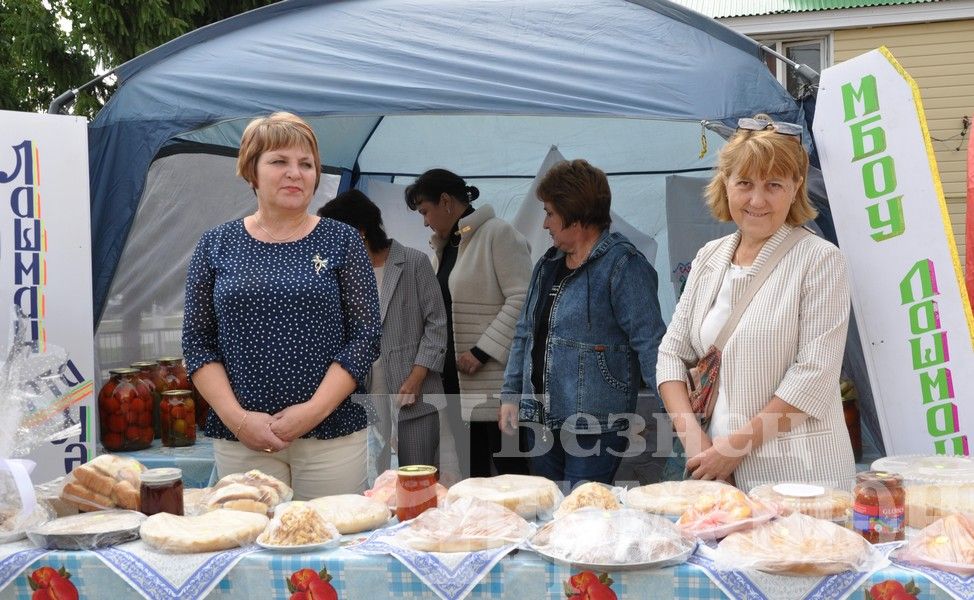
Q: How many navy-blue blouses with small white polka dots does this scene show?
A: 1